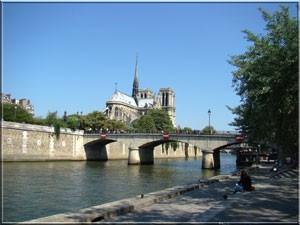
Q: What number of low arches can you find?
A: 3